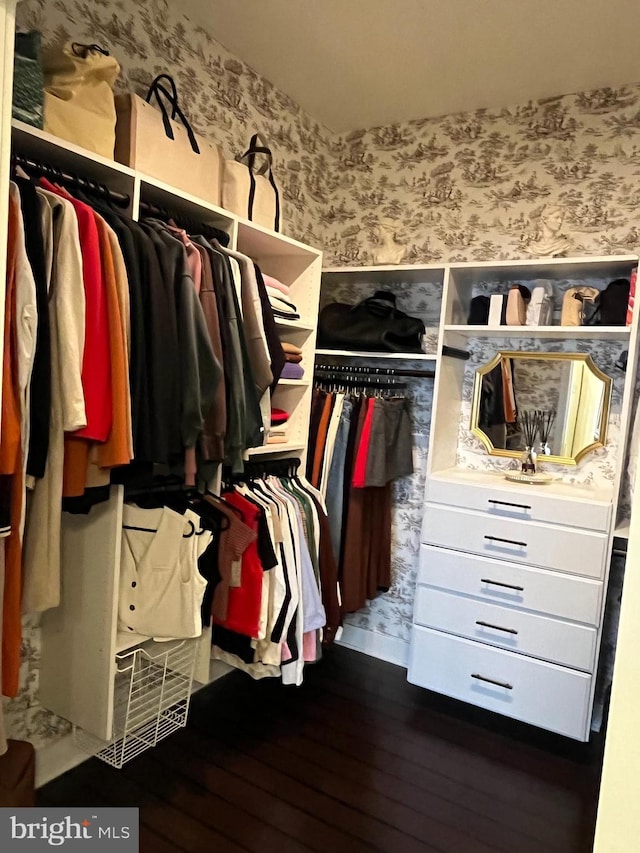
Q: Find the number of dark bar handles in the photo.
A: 5